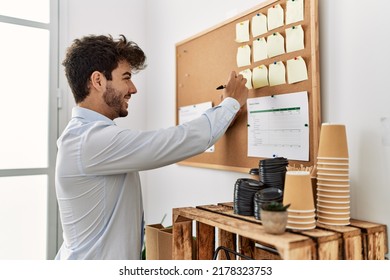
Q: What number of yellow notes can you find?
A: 12